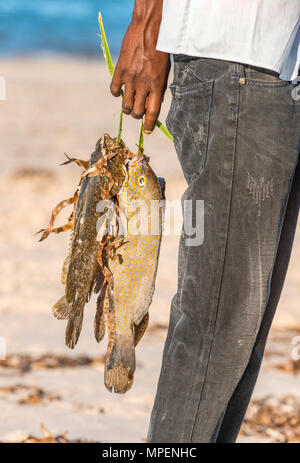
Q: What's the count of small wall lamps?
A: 0